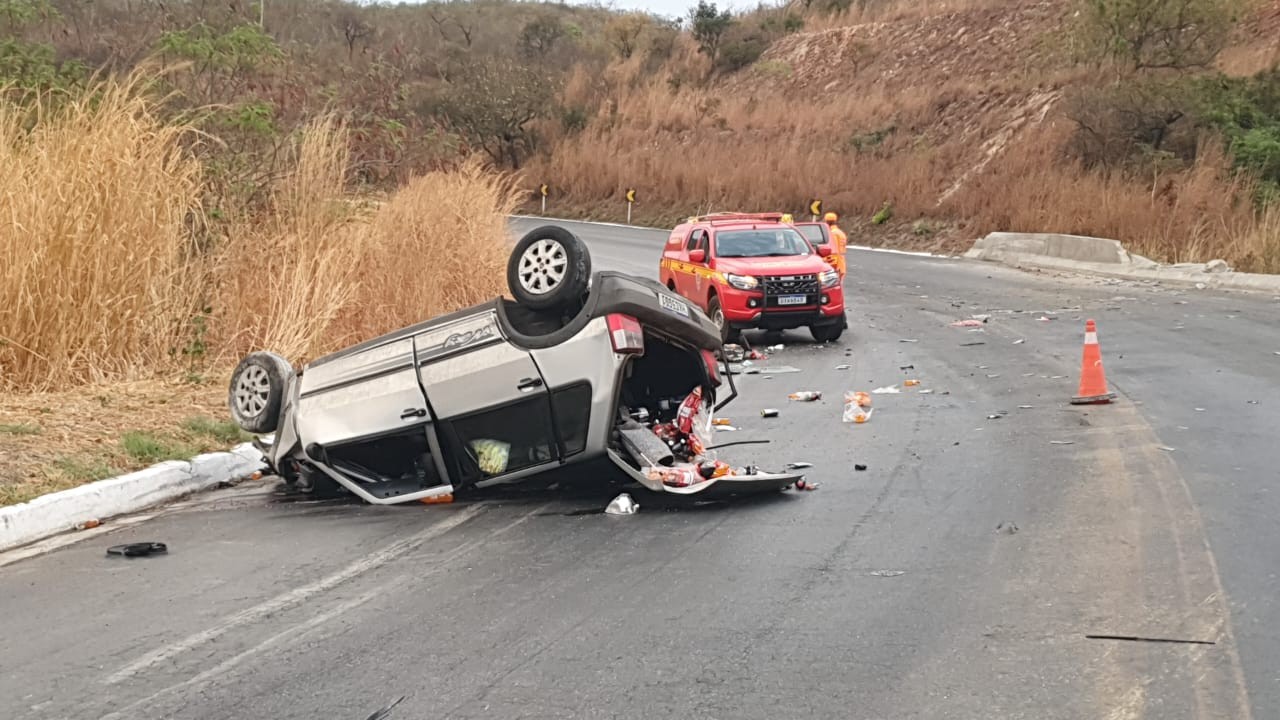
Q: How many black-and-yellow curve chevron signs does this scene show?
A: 3